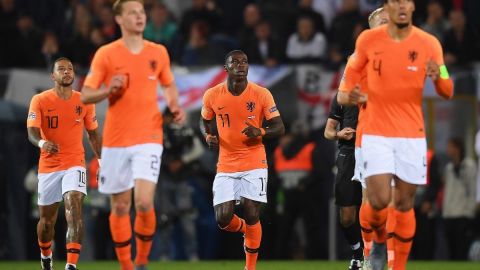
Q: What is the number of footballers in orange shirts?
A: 5